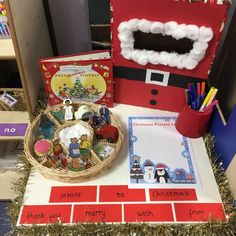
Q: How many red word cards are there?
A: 7